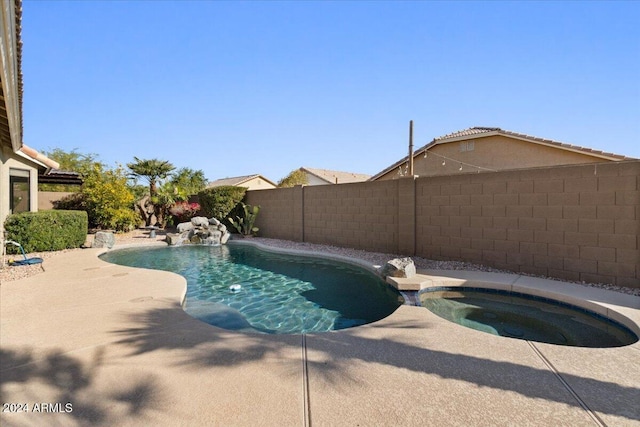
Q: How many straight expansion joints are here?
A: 2